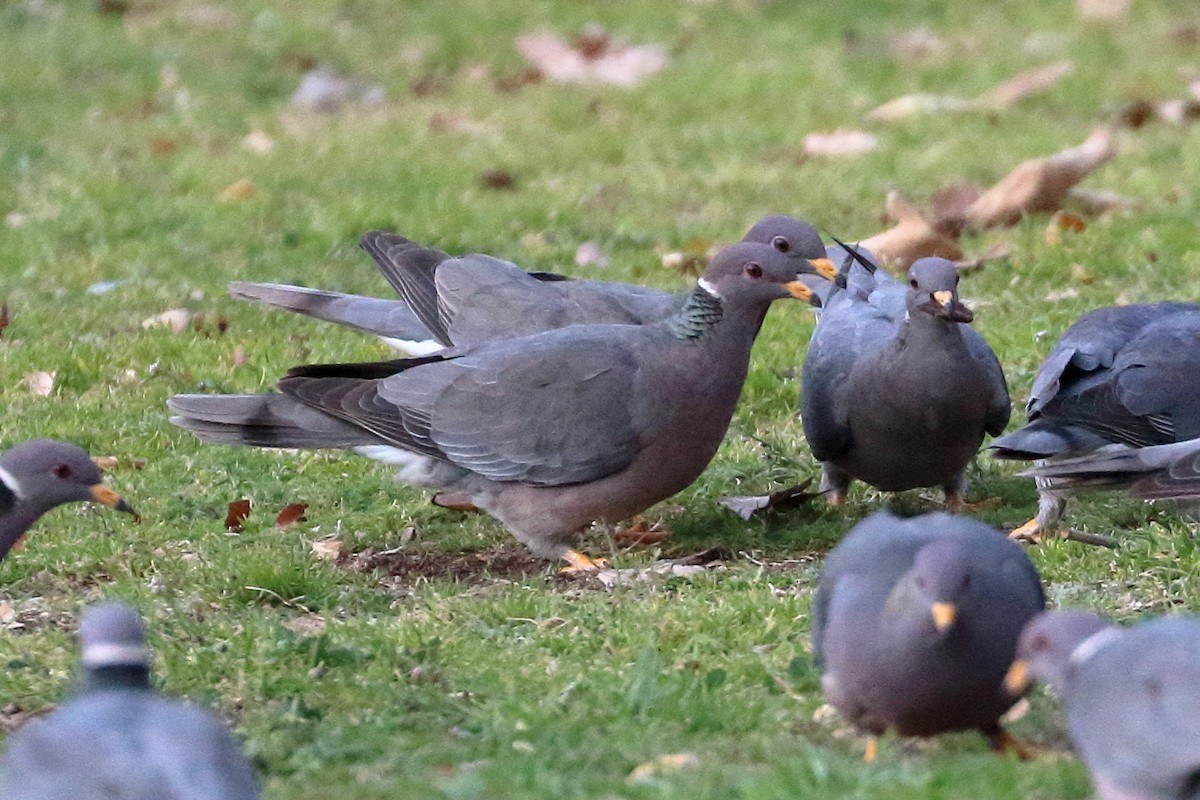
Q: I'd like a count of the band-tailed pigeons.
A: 9